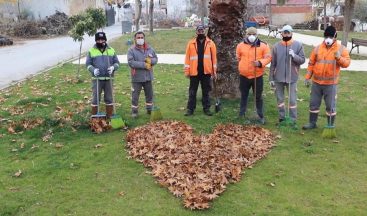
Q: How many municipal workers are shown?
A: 6